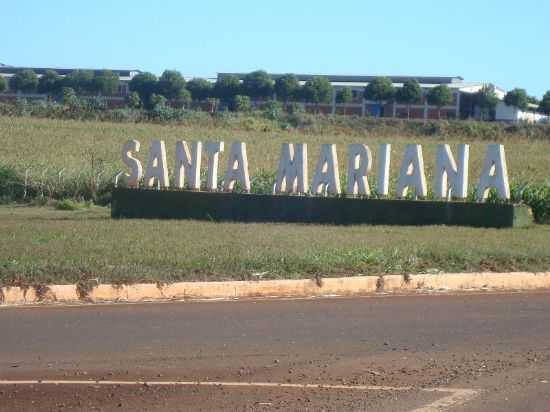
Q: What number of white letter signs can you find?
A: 12